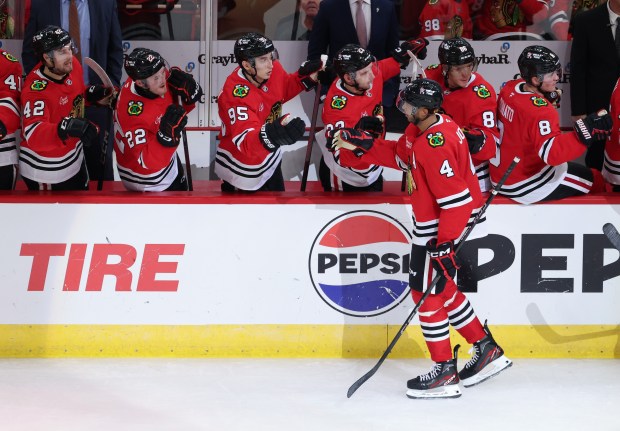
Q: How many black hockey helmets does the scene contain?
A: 7